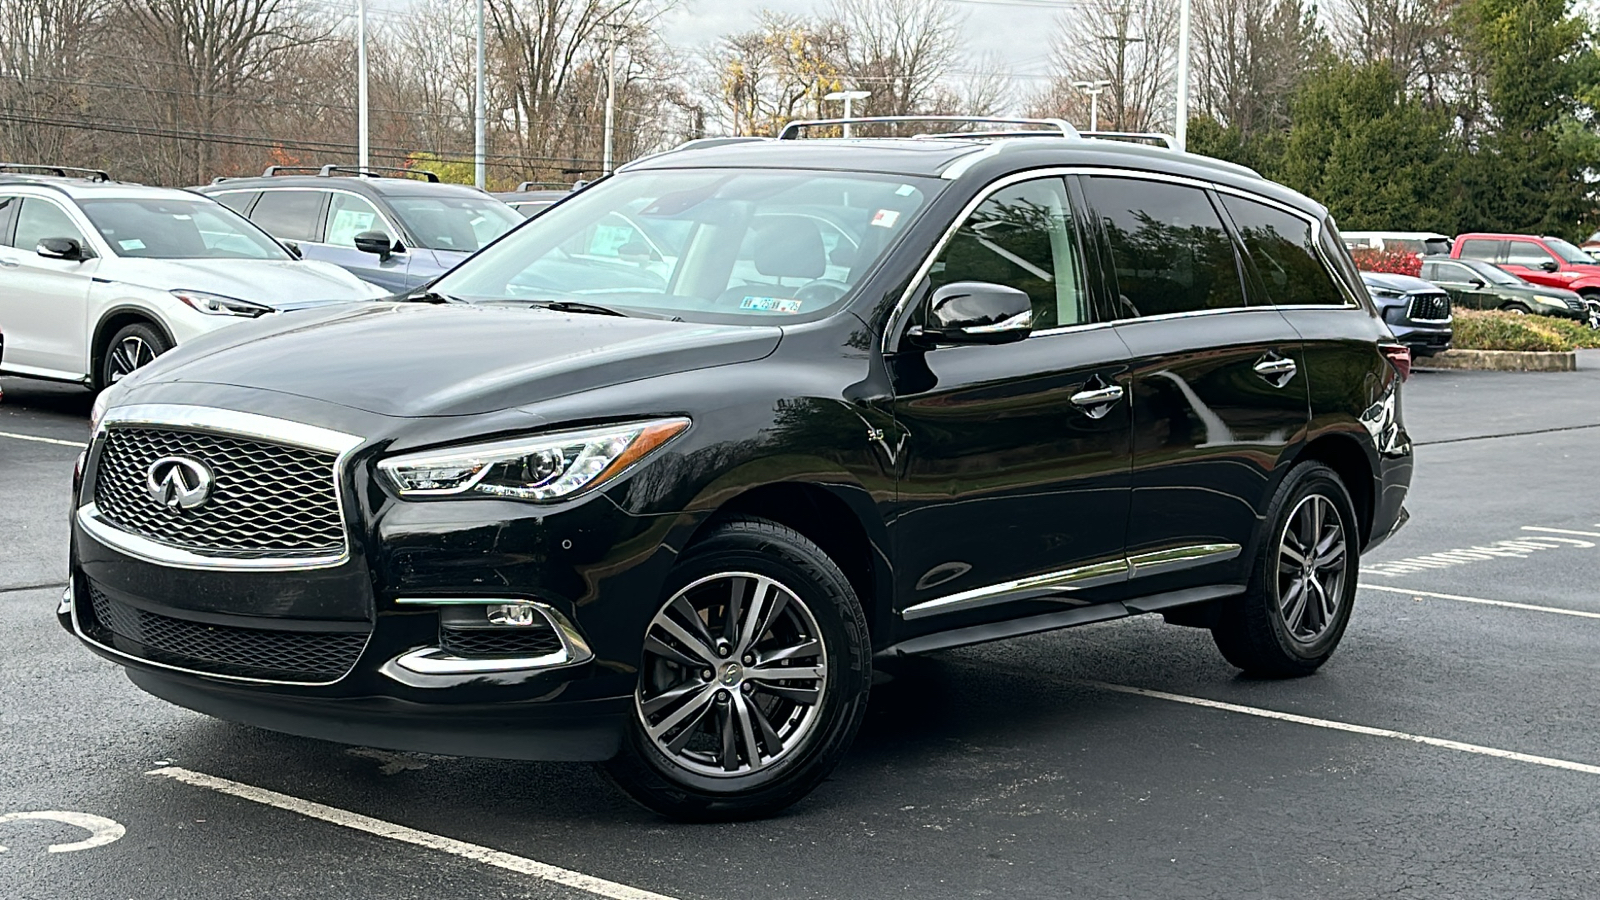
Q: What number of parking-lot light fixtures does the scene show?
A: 2